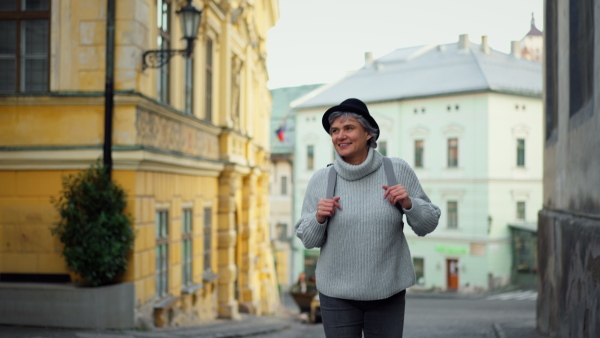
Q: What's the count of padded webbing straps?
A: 2